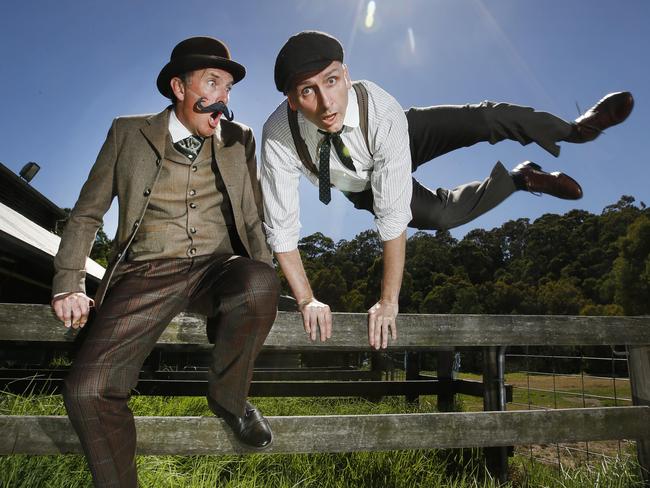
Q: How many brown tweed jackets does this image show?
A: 1